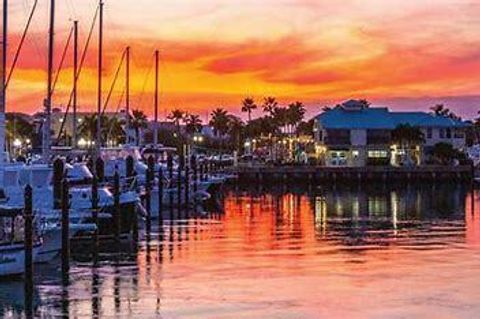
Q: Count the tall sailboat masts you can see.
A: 6